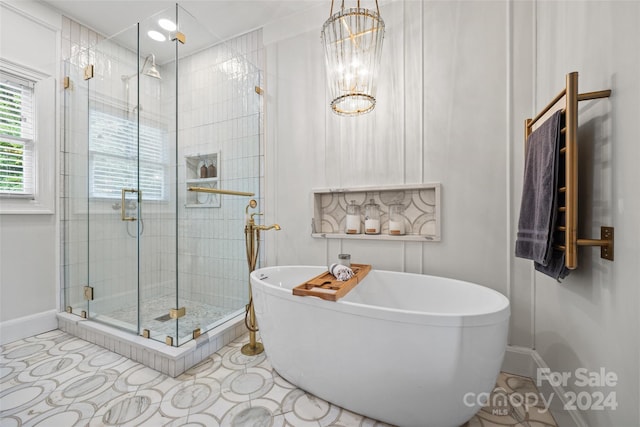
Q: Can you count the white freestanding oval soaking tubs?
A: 1